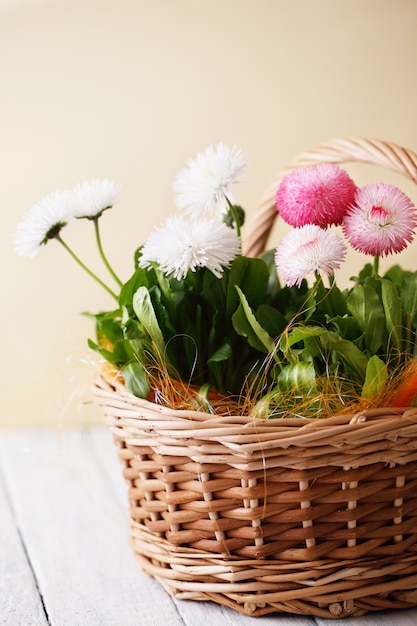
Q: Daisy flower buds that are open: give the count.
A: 7